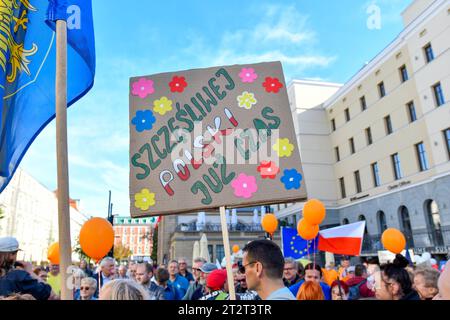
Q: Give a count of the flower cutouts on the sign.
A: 12